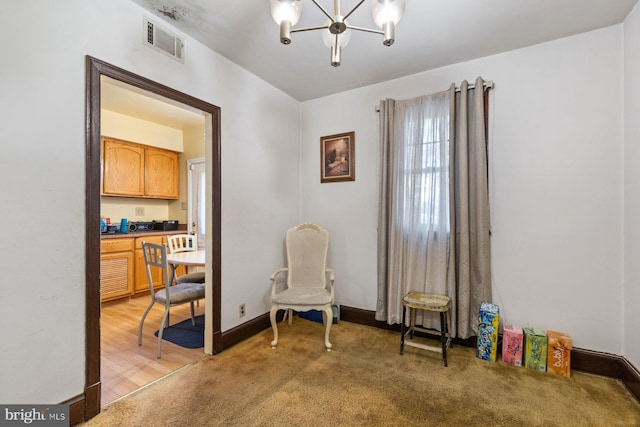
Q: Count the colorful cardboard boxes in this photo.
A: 4